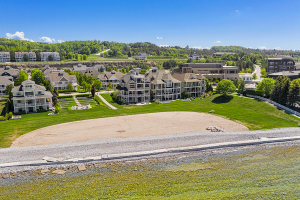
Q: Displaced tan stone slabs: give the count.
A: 3